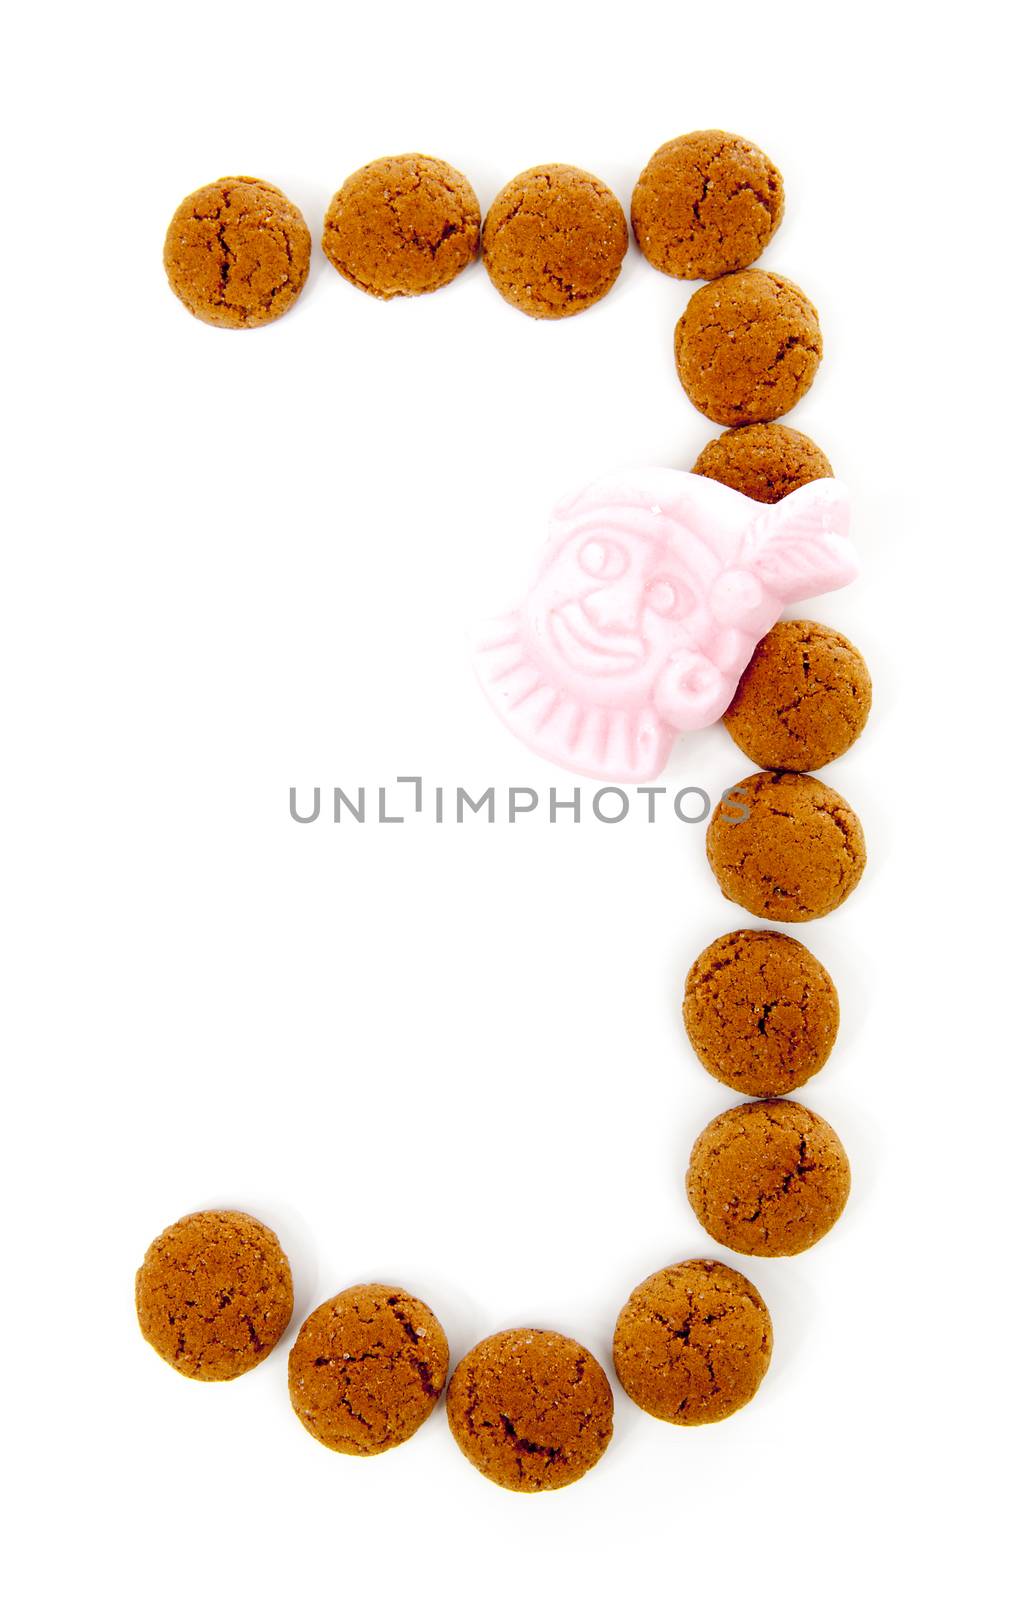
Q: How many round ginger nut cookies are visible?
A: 14